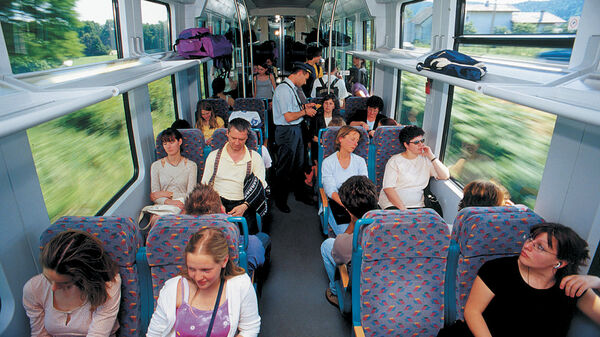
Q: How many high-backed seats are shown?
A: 12